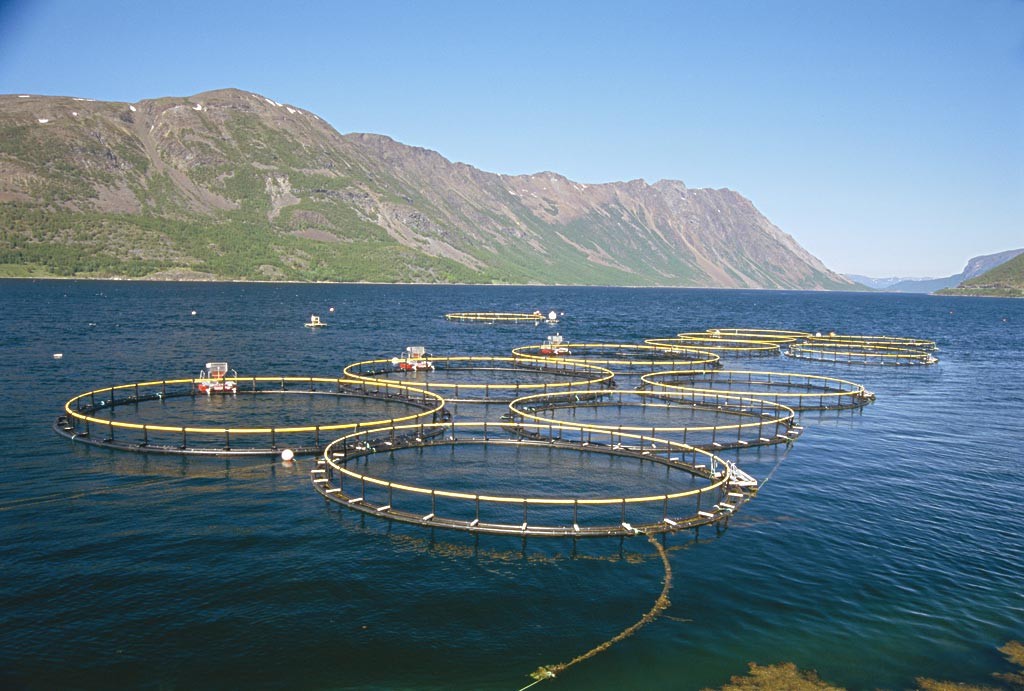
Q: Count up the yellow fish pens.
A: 12